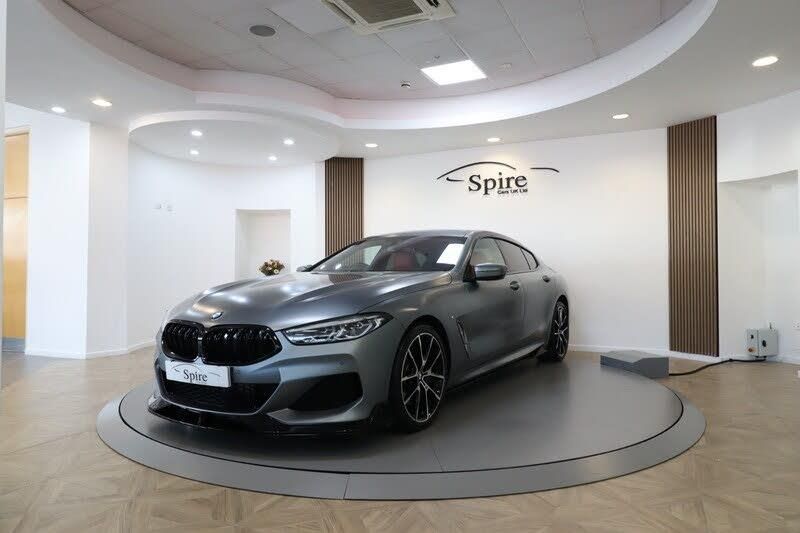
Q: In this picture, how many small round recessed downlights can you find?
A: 10